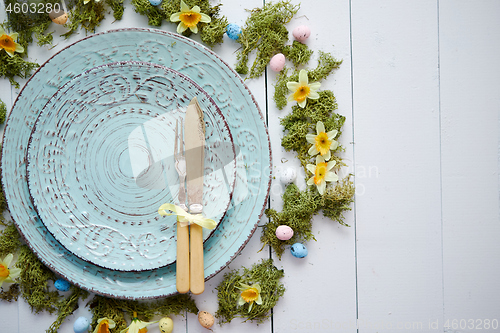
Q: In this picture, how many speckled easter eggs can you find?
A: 12